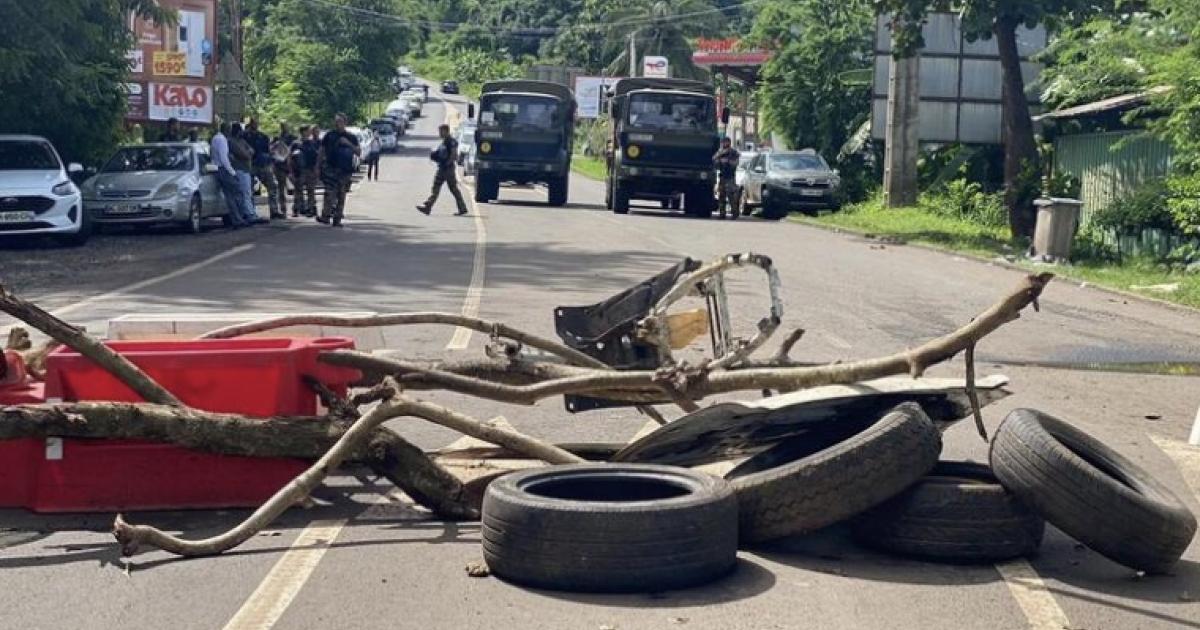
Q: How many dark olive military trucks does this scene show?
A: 2